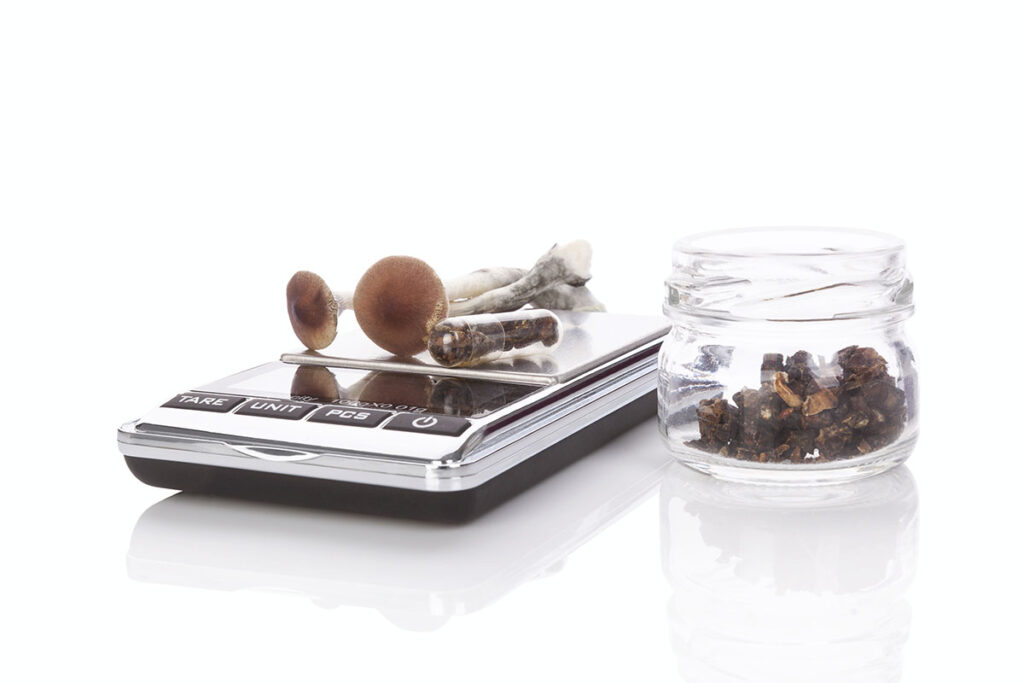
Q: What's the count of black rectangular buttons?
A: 4